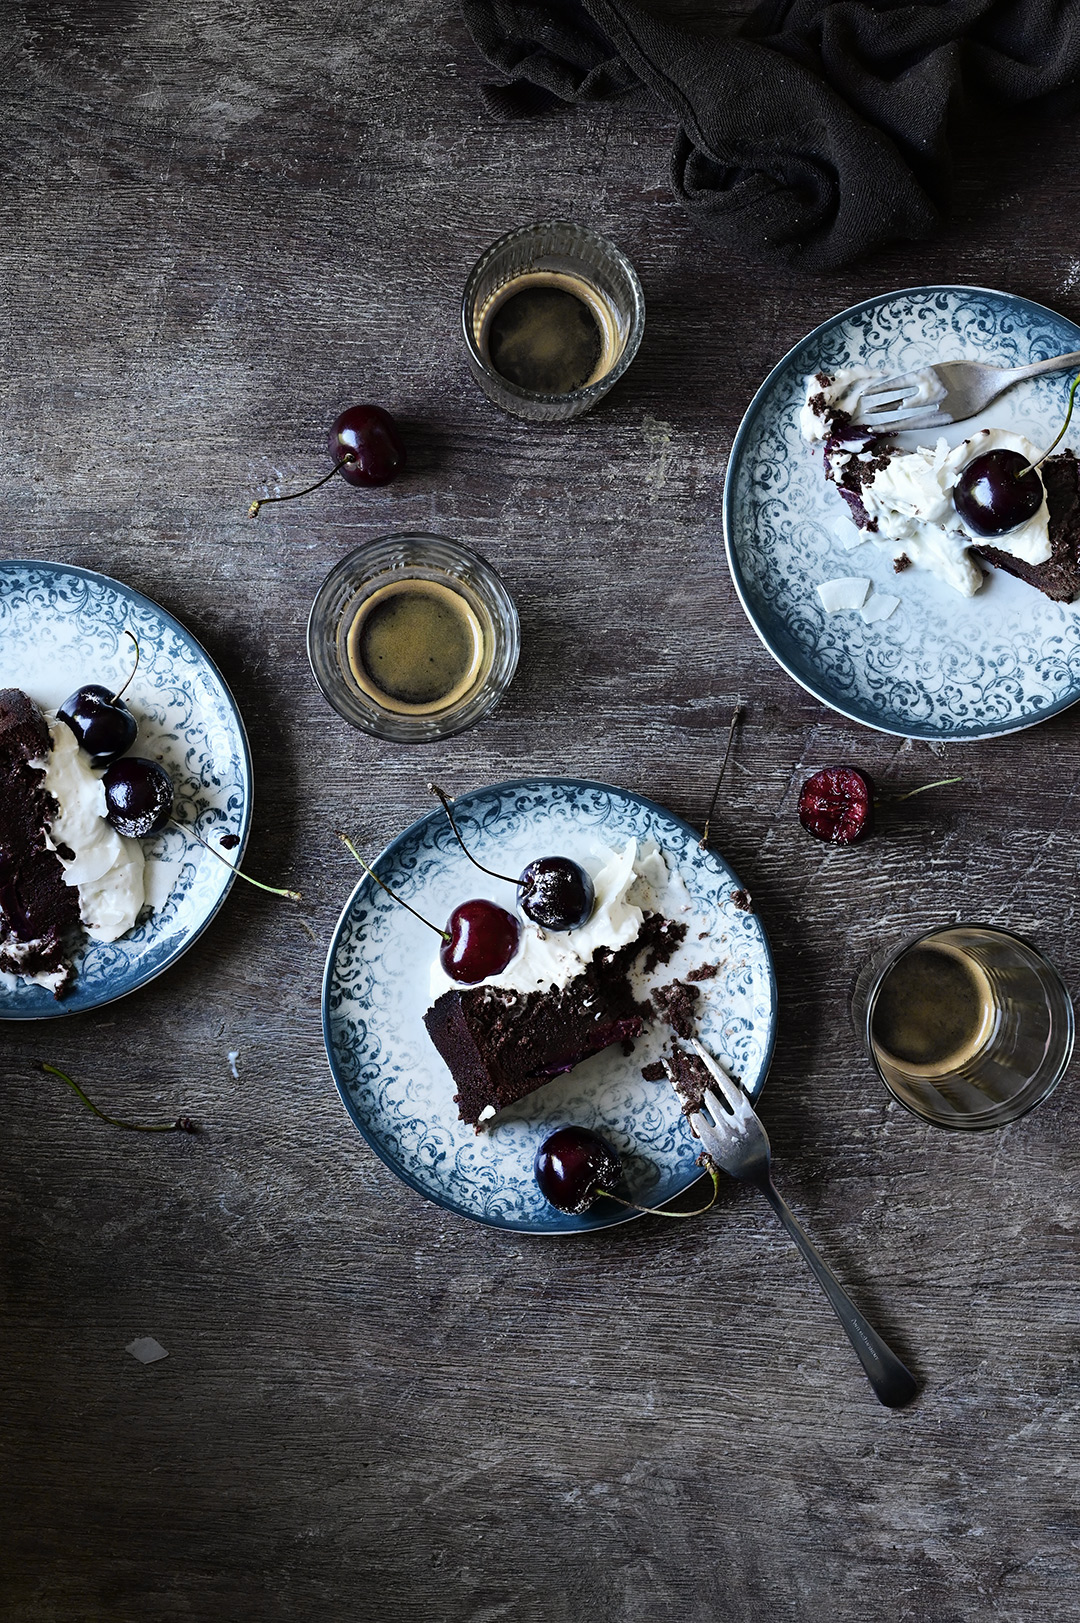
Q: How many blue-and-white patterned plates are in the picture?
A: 3